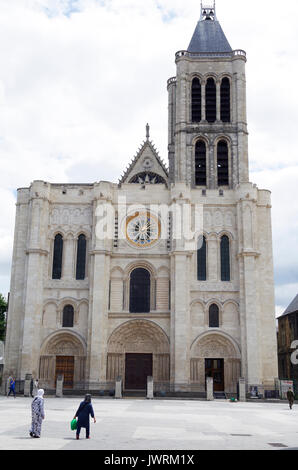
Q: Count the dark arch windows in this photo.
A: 12